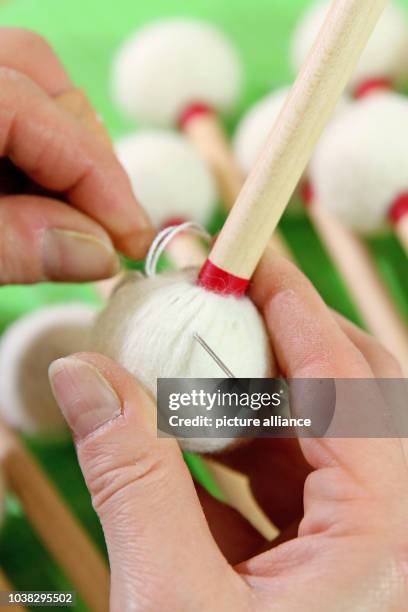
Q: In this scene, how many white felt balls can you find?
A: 7